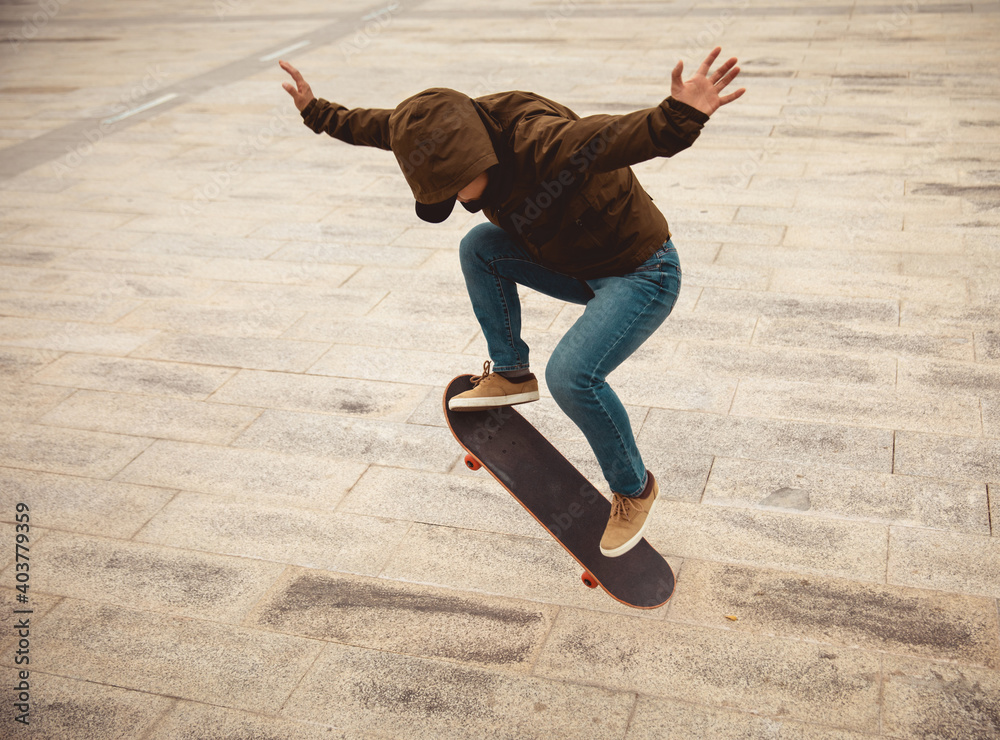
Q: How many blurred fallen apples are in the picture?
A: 0